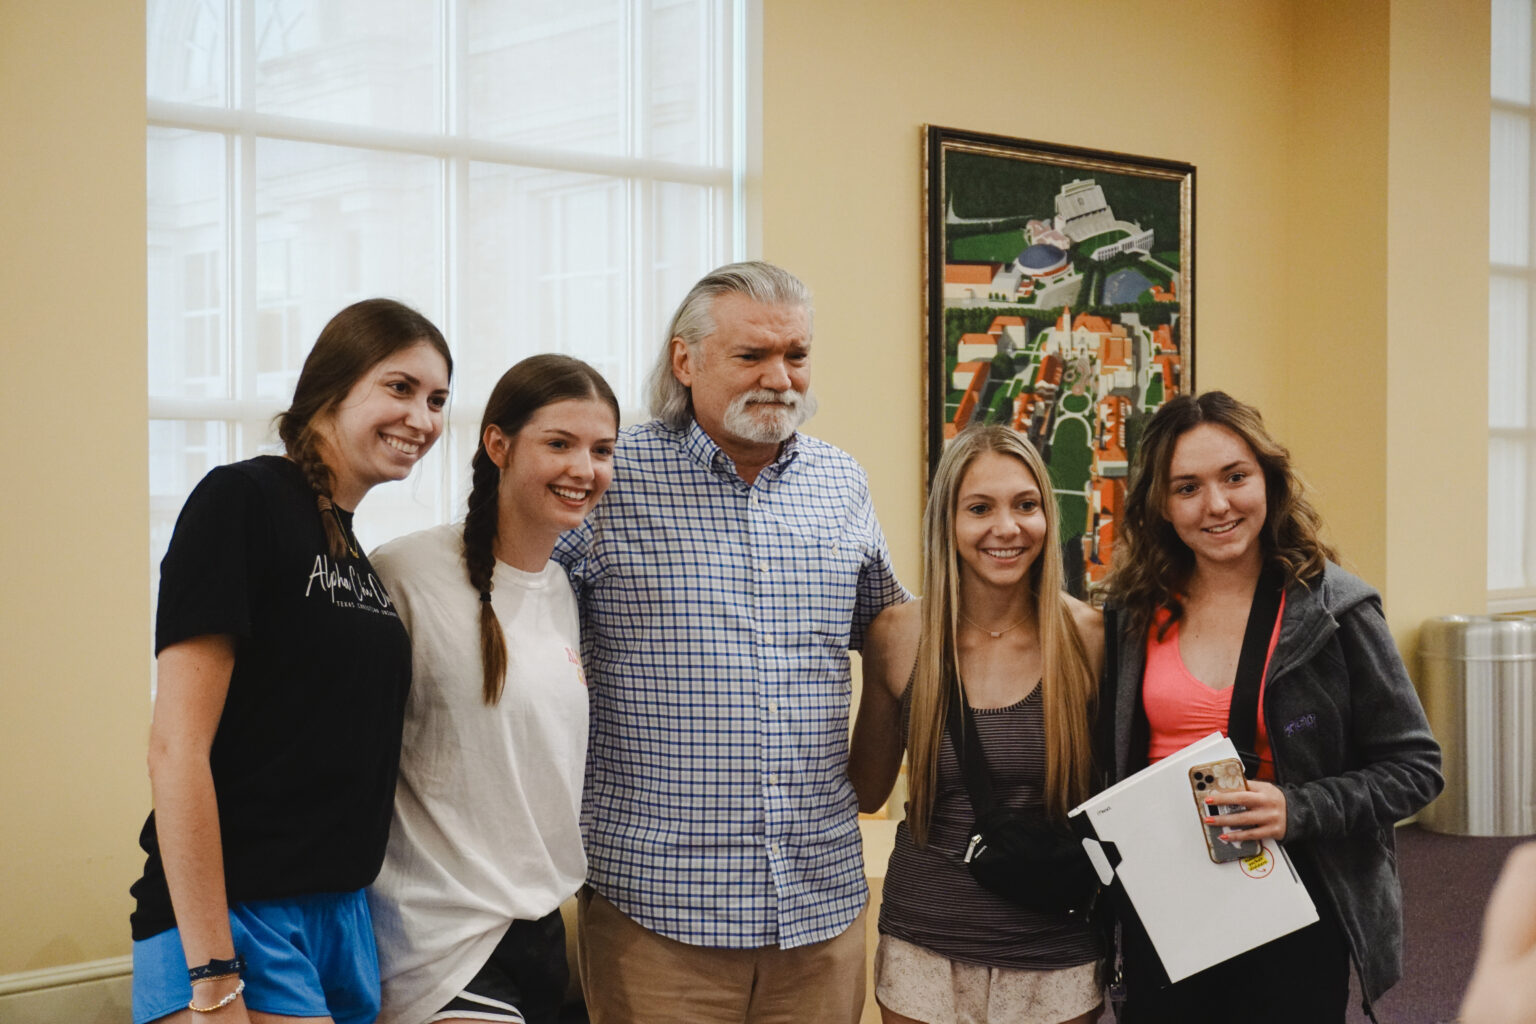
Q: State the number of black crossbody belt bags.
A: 1